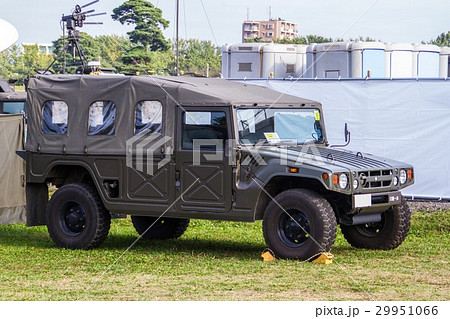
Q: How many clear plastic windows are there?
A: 3